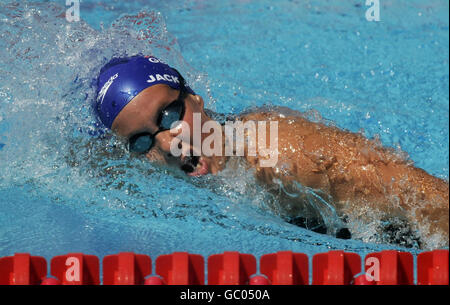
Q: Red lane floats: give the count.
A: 9